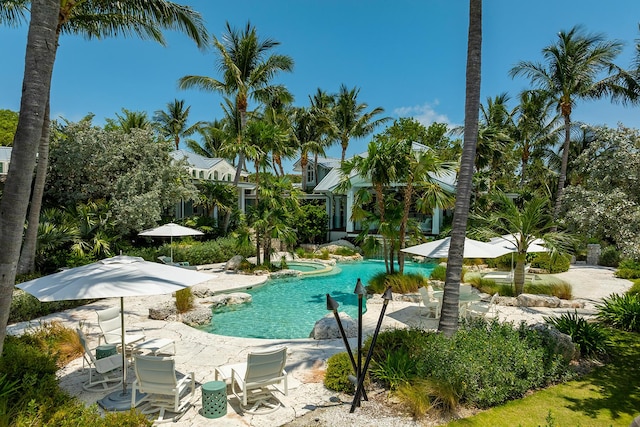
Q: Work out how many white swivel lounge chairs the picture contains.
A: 4